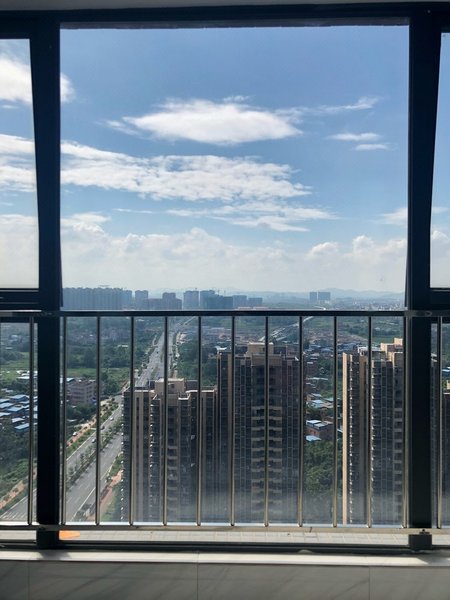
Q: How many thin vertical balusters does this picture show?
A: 13